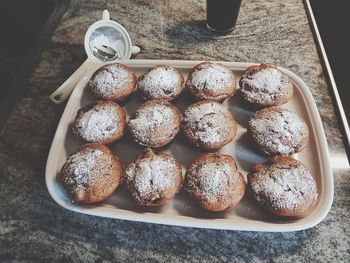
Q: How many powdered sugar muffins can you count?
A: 12